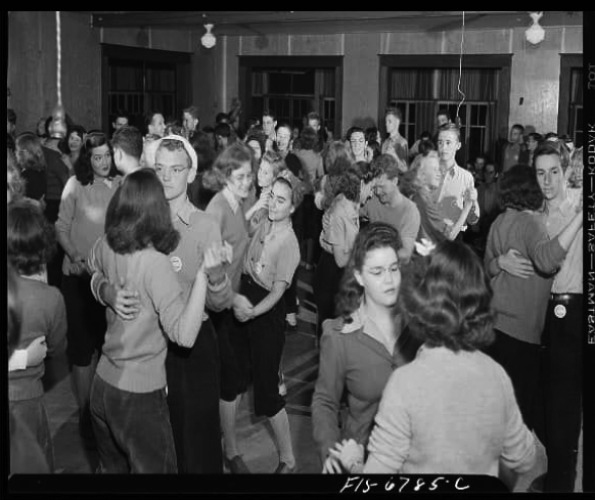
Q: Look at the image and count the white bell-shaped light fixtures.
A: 2